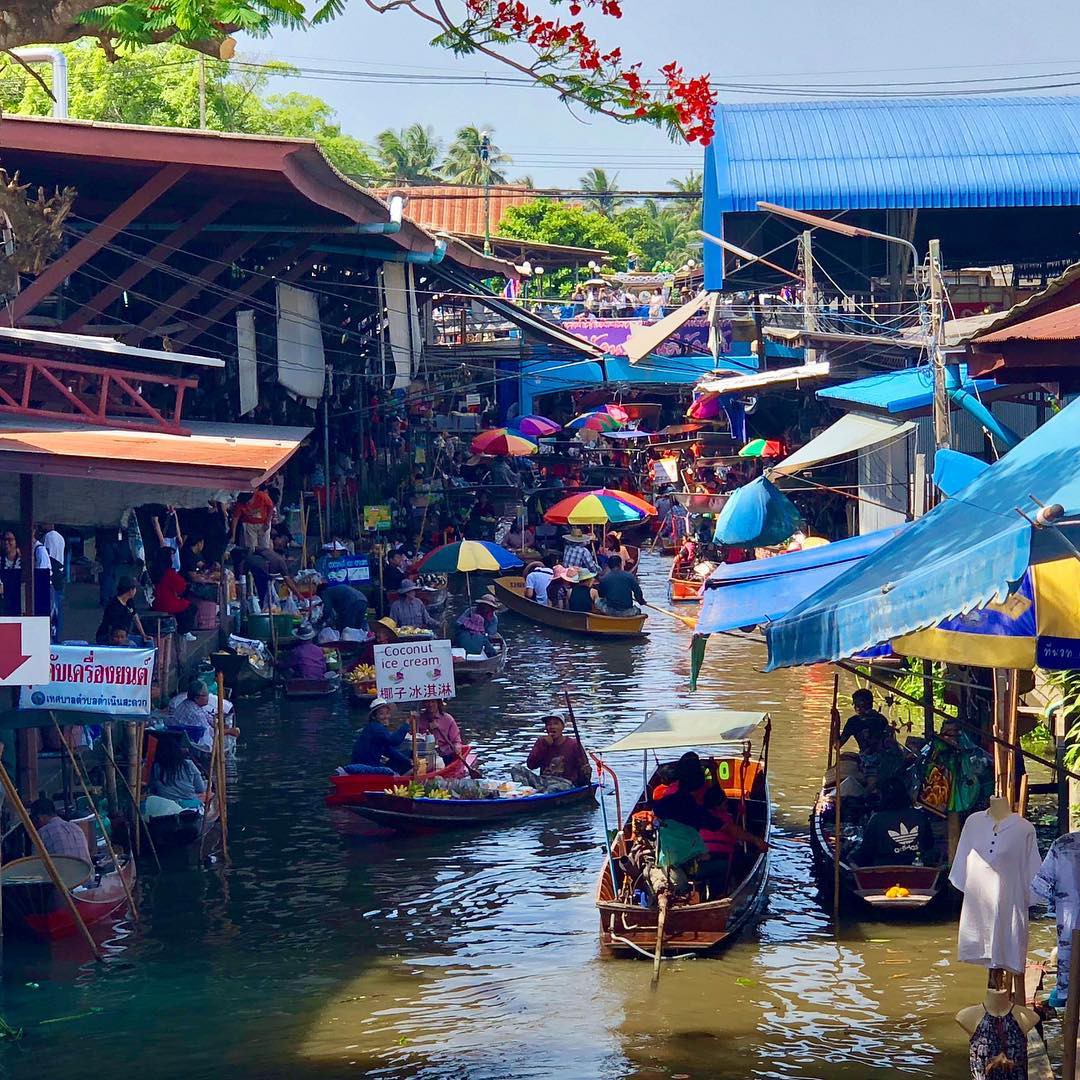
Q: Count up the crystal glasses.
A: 0